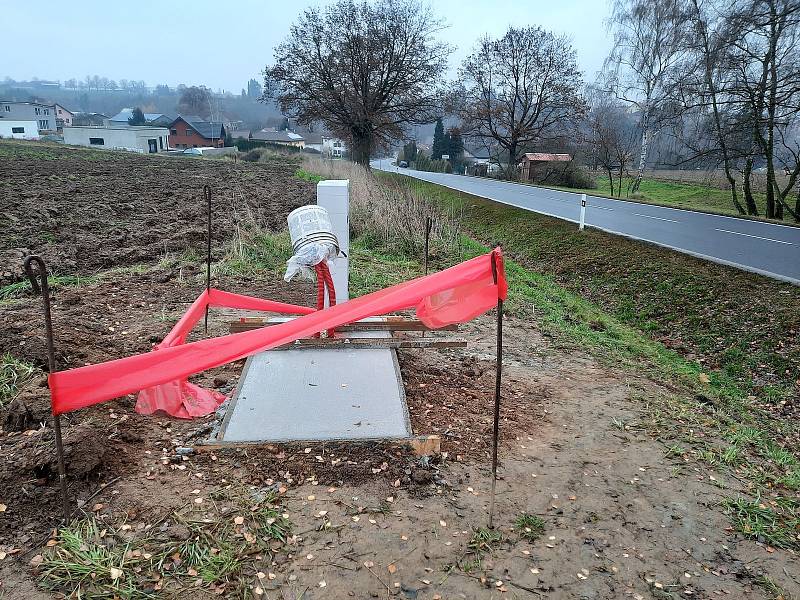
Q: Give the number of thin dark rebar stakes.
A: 4